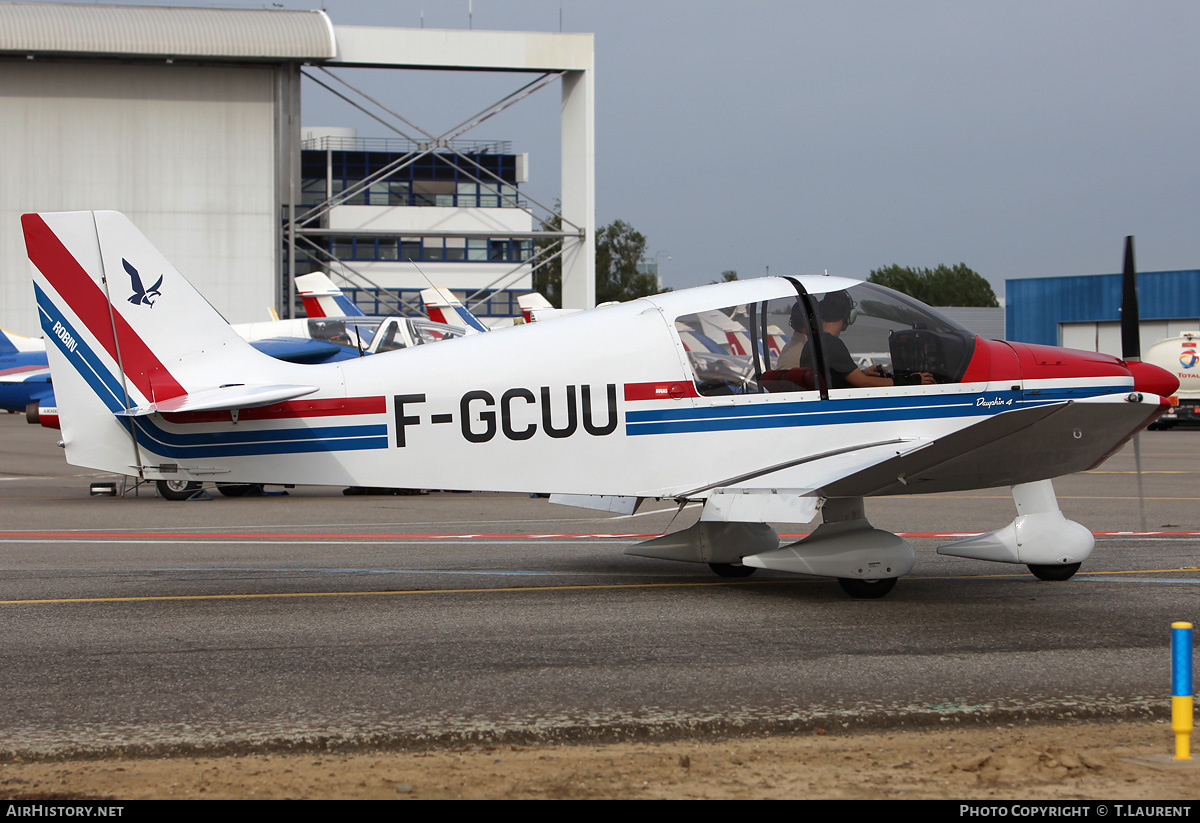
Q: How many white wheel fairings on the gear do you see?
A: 3